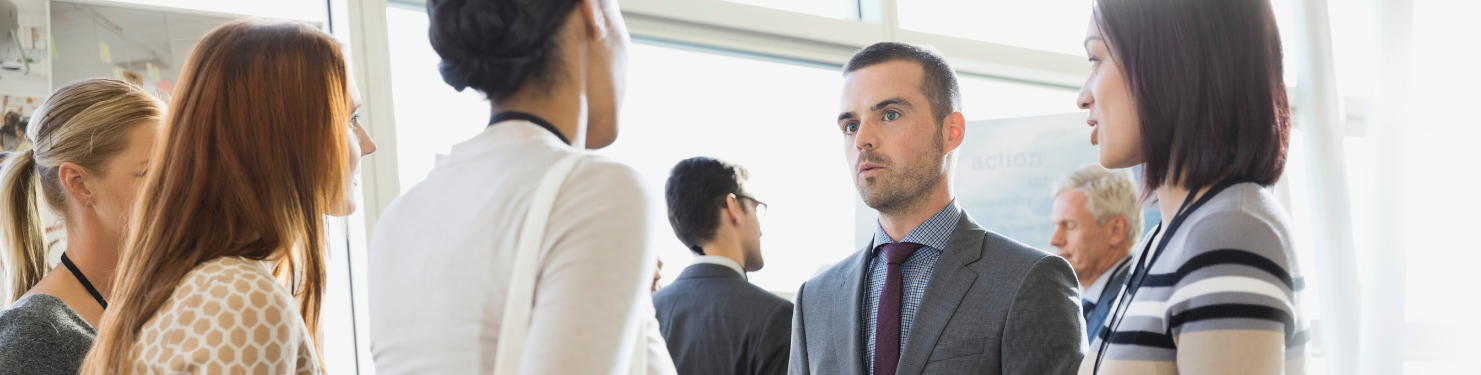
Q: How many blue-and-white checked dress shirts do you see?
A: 1